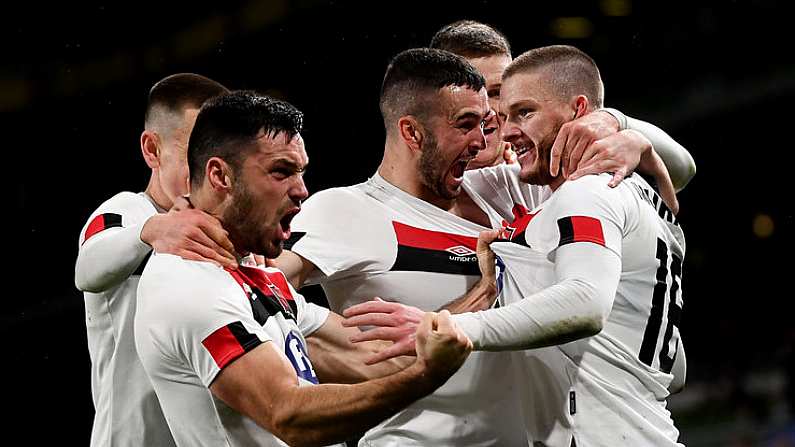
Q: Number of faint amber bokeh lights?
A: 3